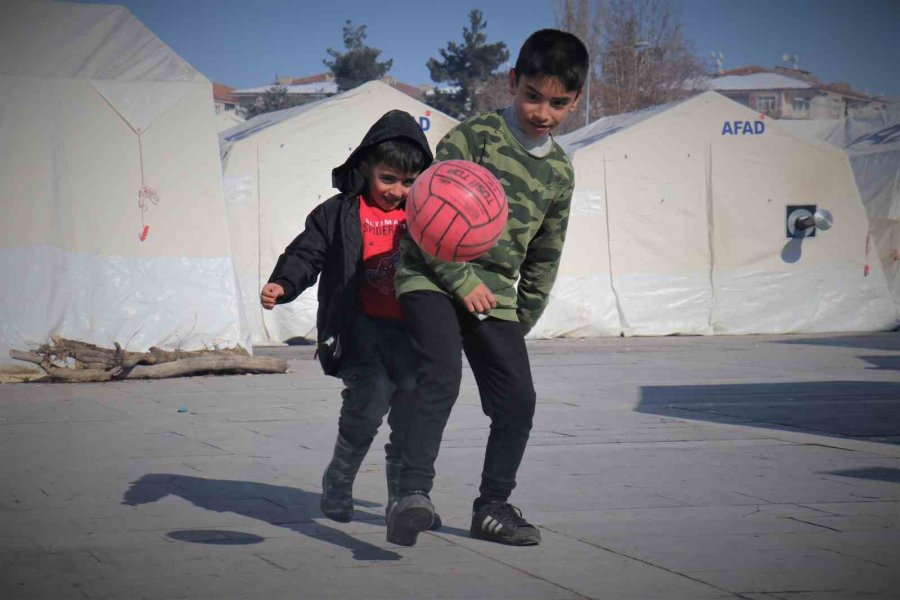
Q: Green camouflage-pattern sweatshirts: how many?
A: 1